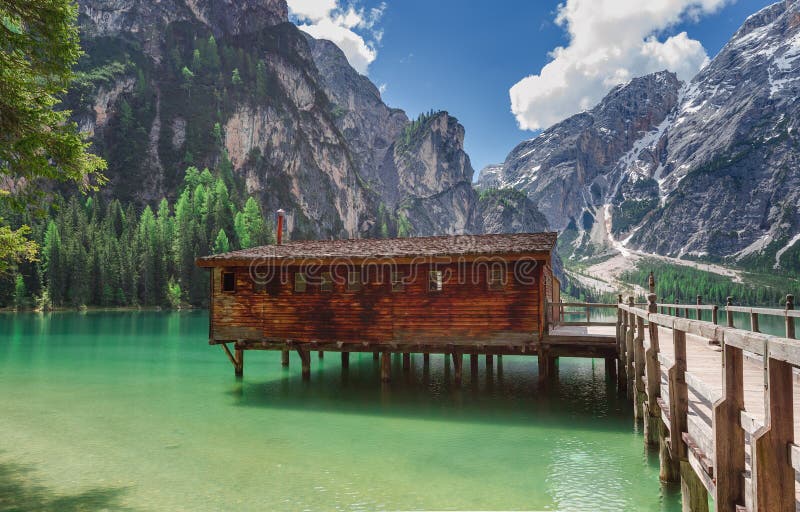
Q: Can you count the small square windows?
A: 8